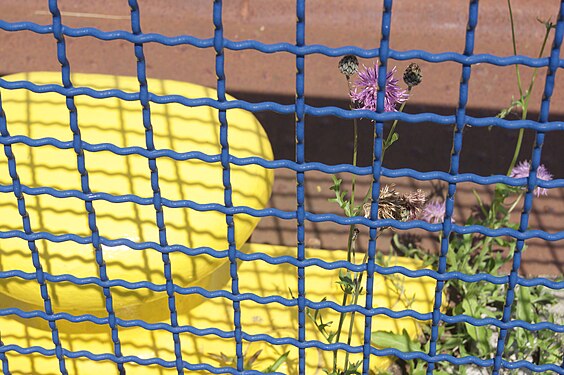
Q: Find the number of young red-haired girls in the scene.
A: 0